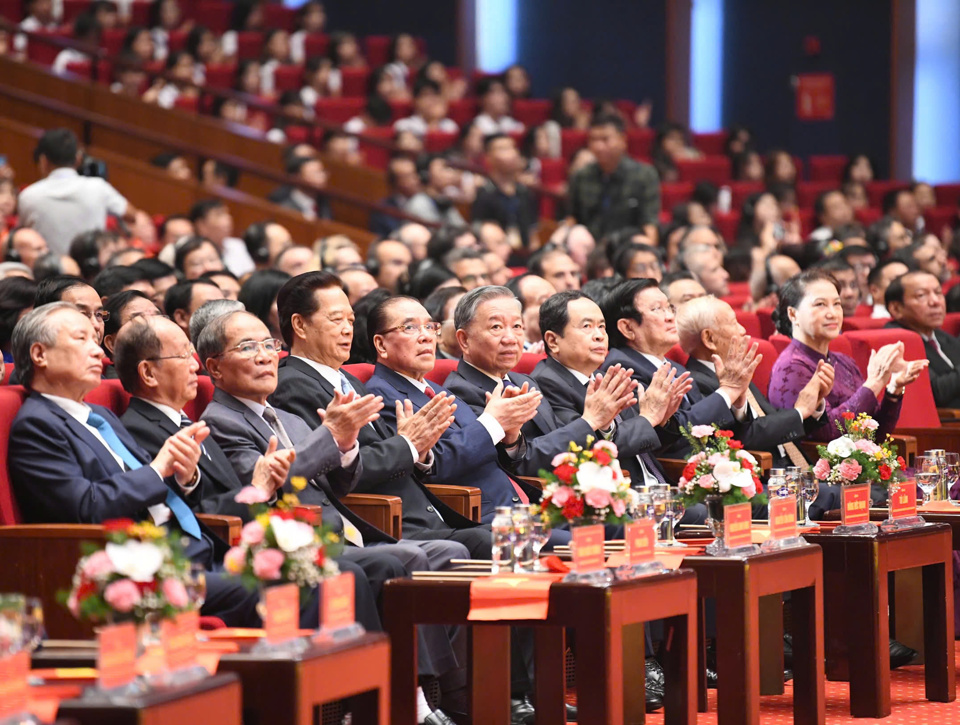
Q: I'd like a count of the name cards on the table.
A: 11